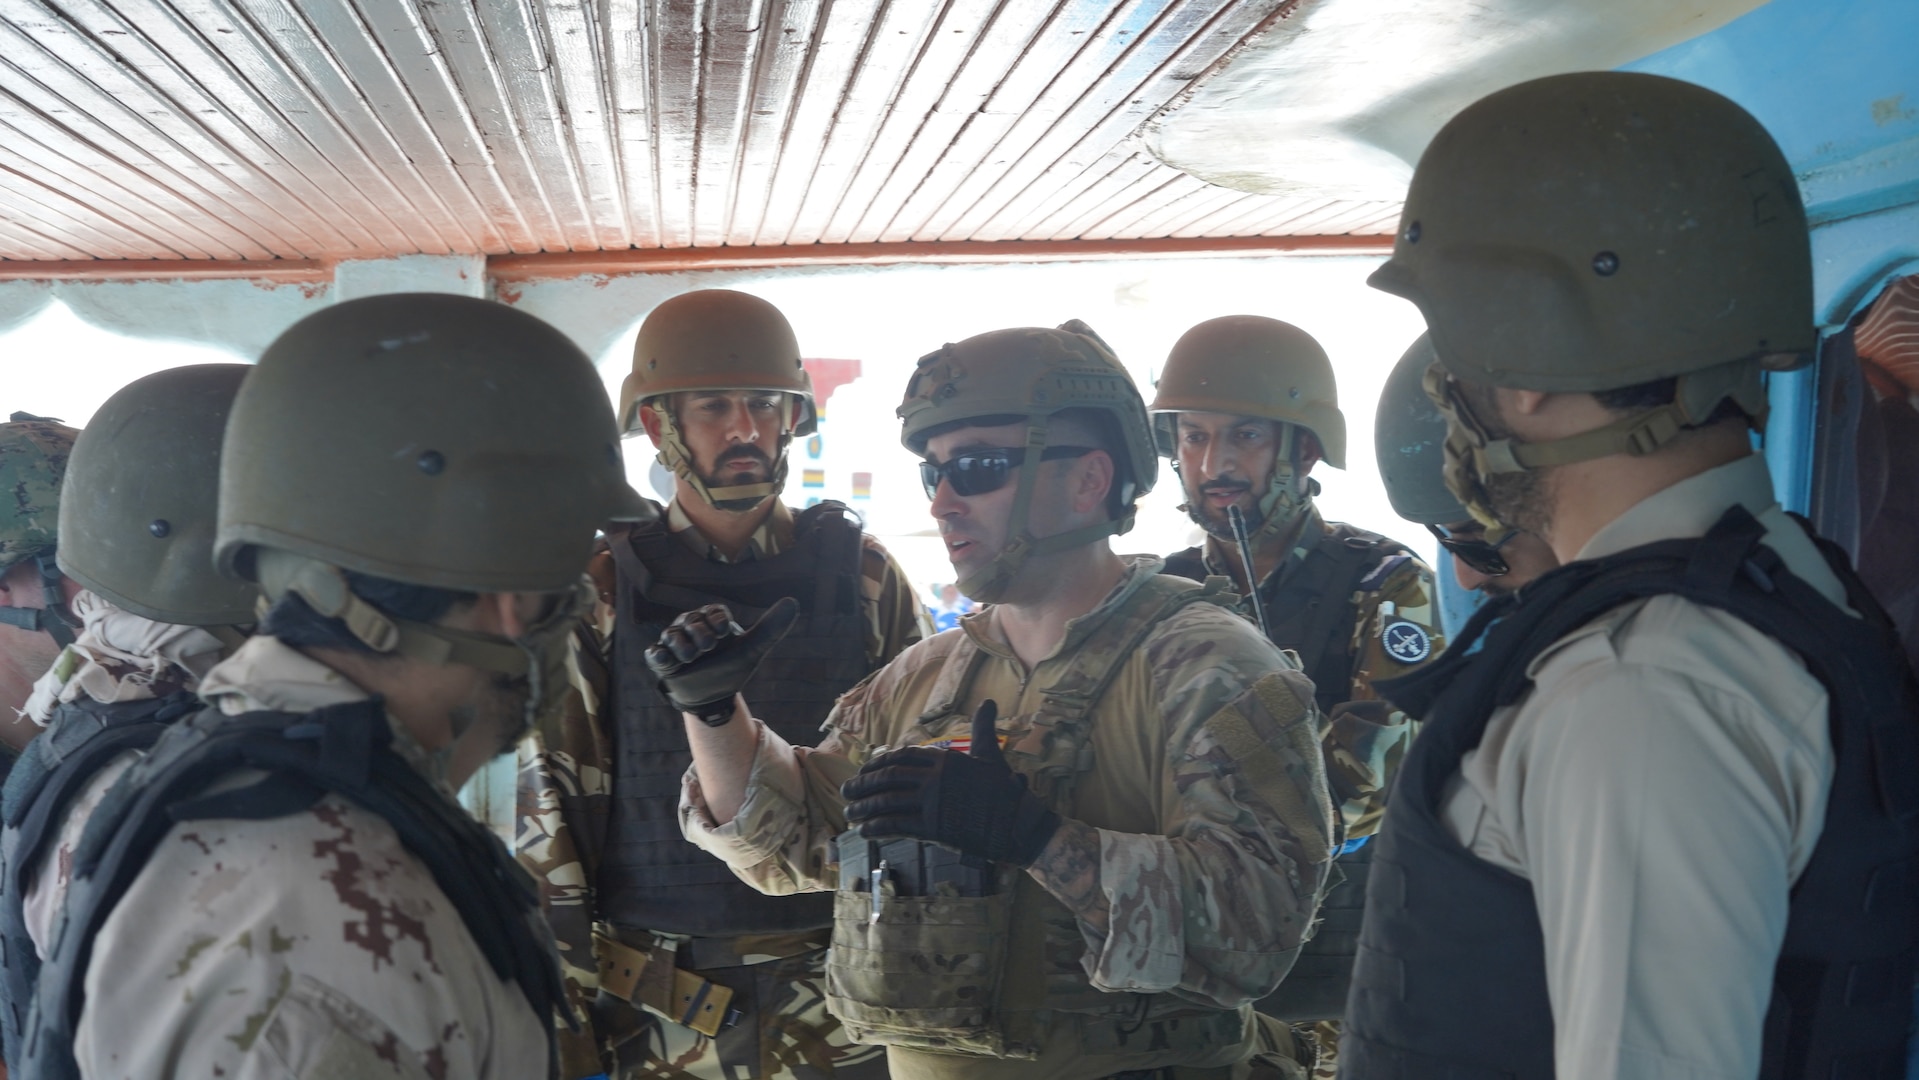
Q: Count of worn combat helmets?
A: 8